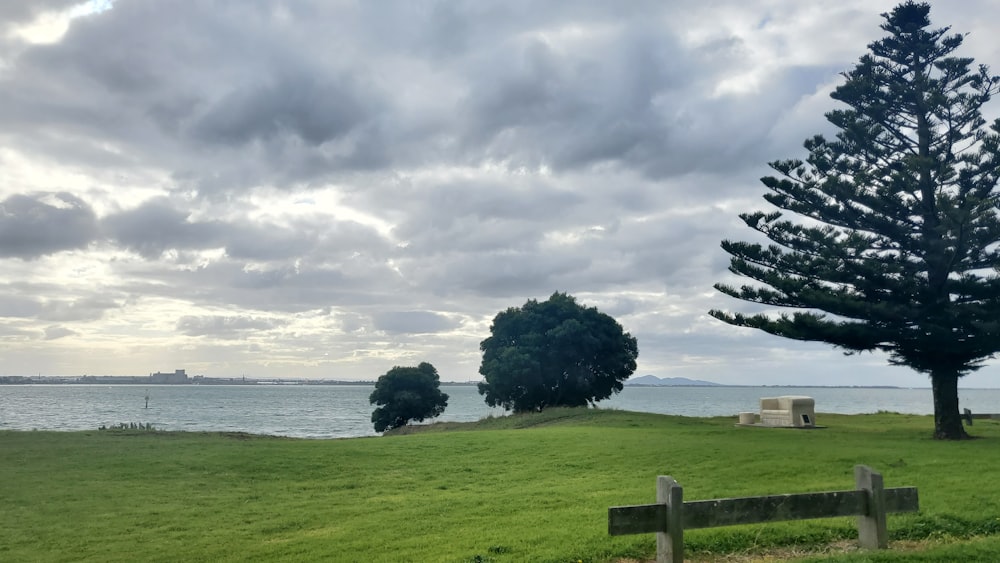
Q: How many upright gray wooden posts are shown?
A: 2